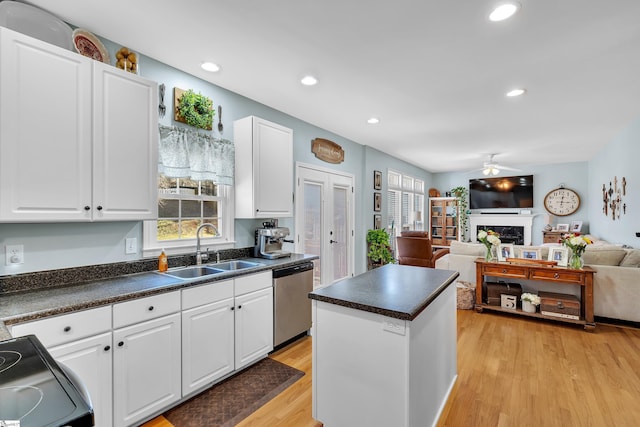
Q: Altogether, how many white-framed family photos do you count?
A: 5